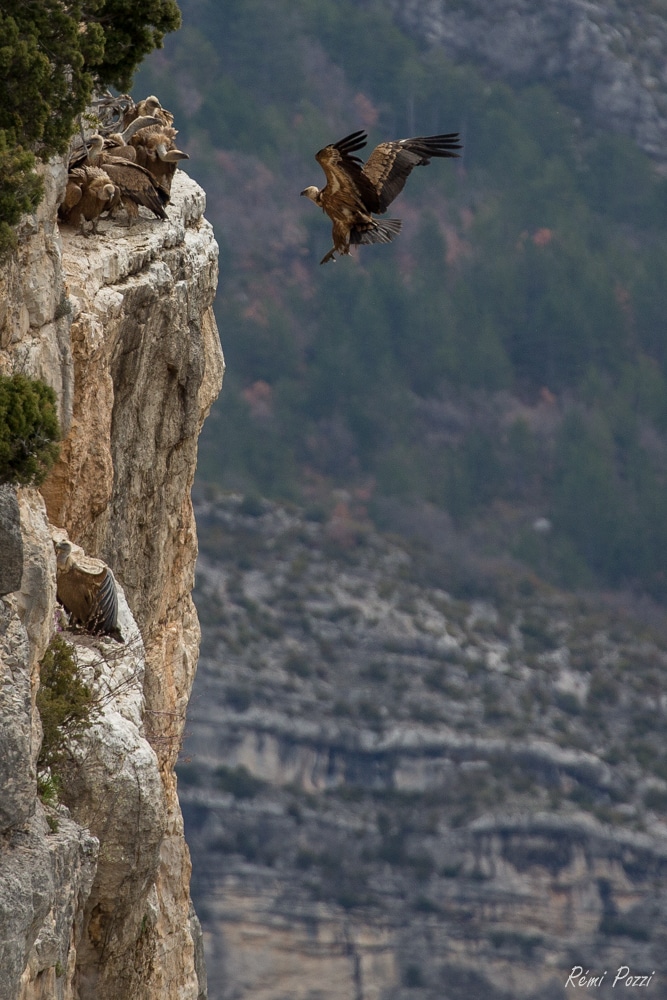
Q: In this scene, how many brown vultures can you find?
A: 7